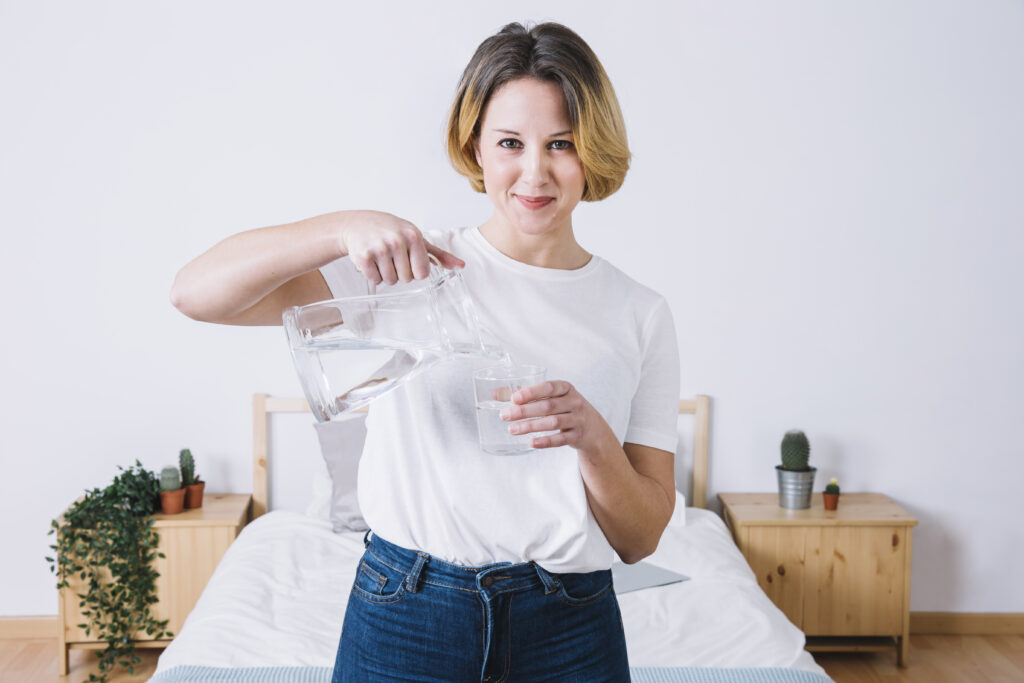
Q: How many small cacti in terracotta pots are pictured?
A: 3